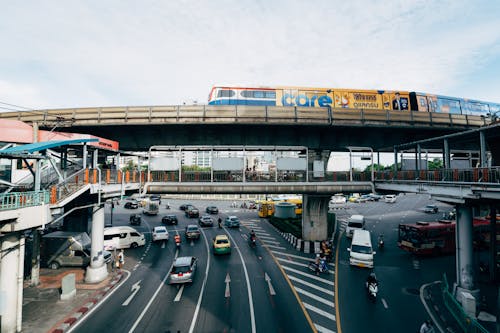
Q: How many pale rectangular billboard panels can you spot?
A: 3